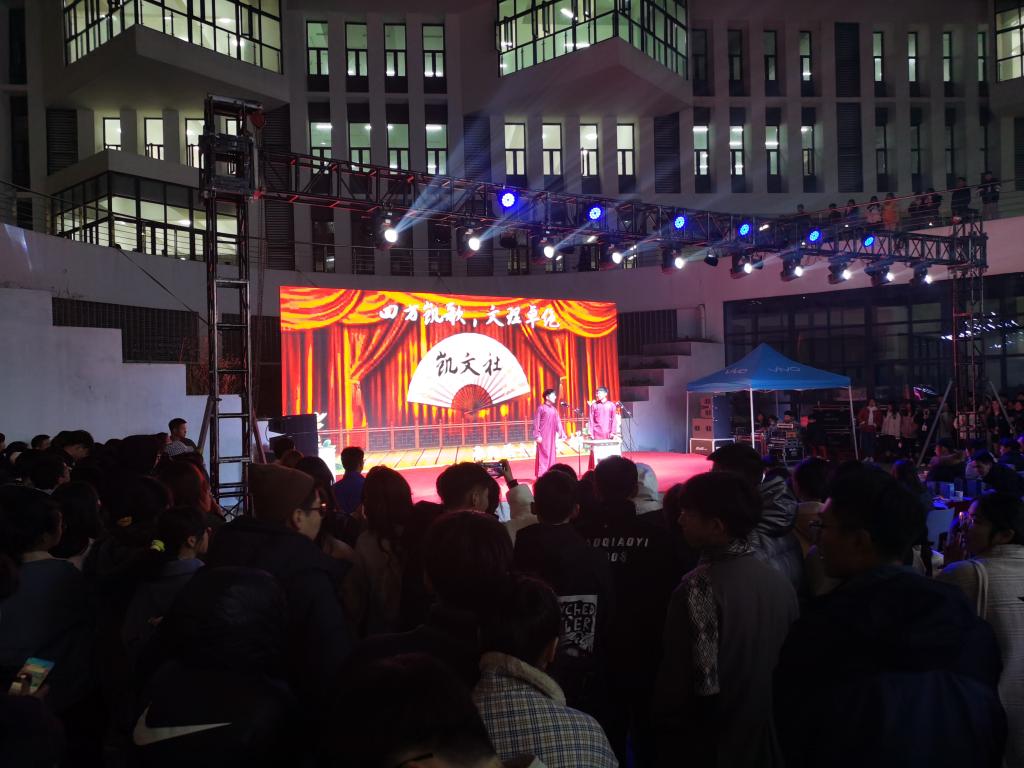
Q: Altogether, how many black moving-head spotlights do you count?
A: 10